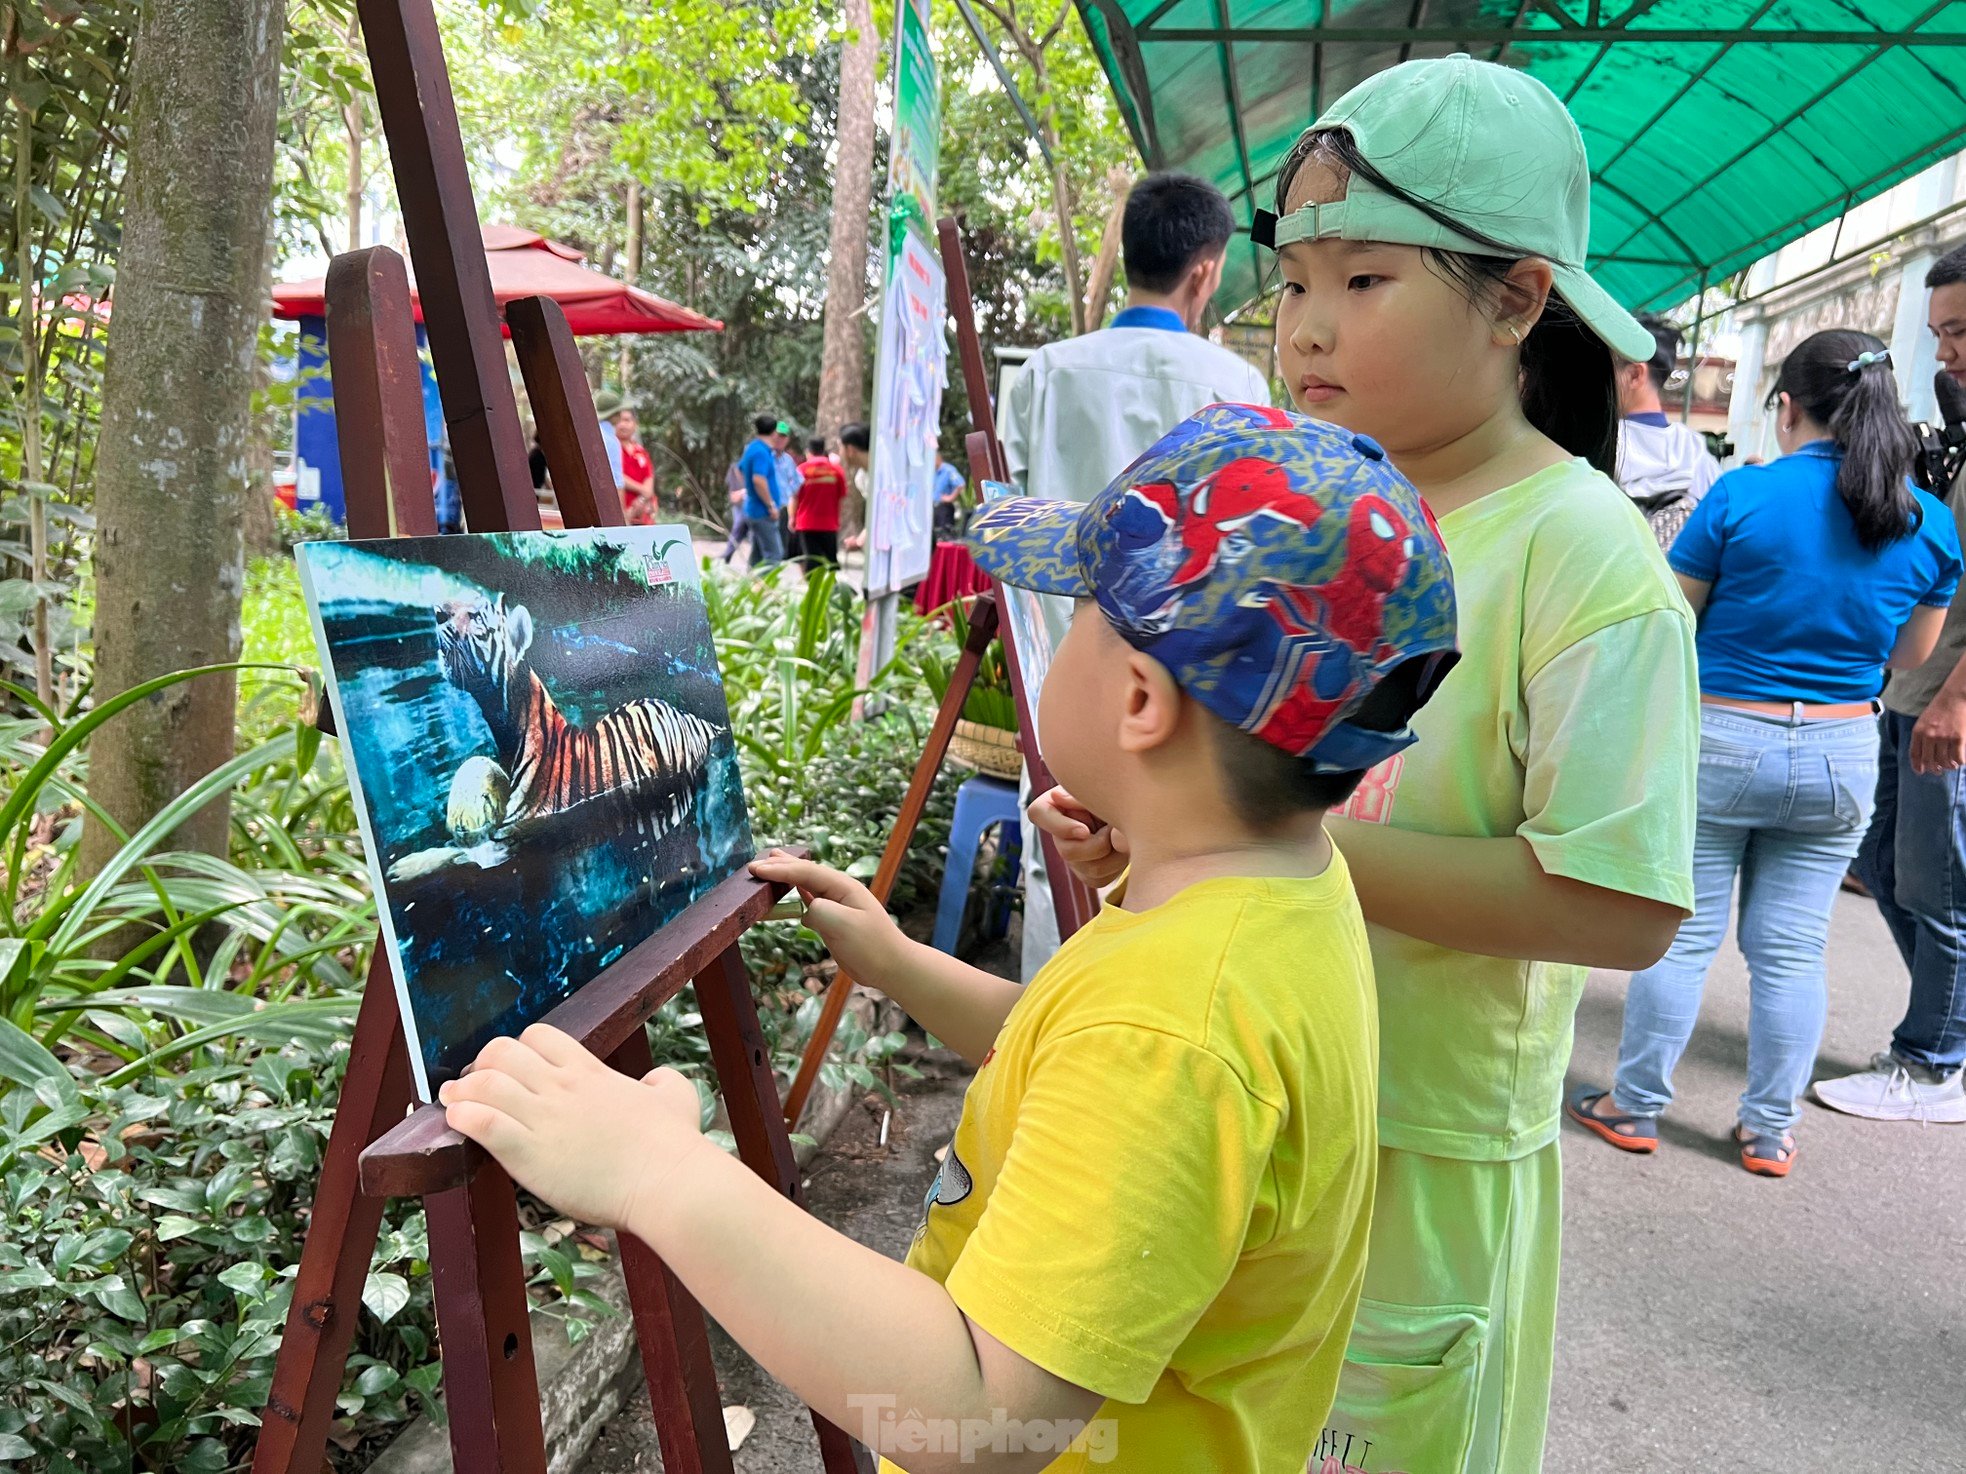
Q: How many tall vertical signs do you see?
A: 1